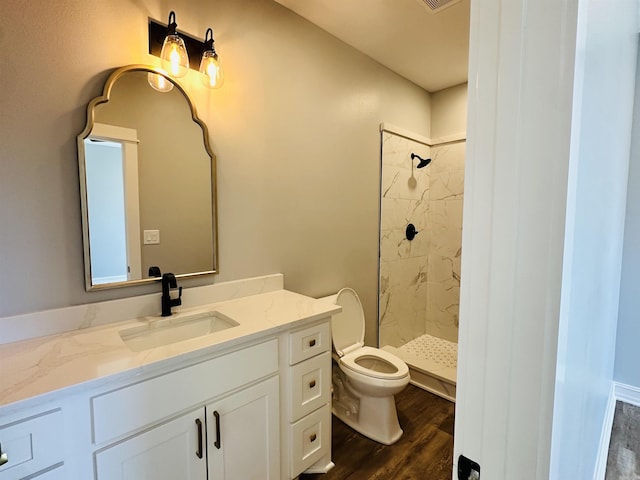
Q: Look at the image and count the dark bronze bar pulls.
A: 2